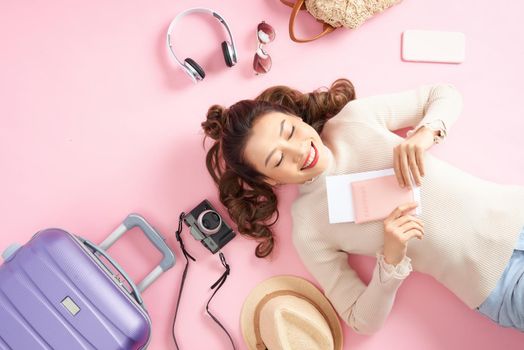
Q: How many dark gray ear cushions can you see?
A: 2